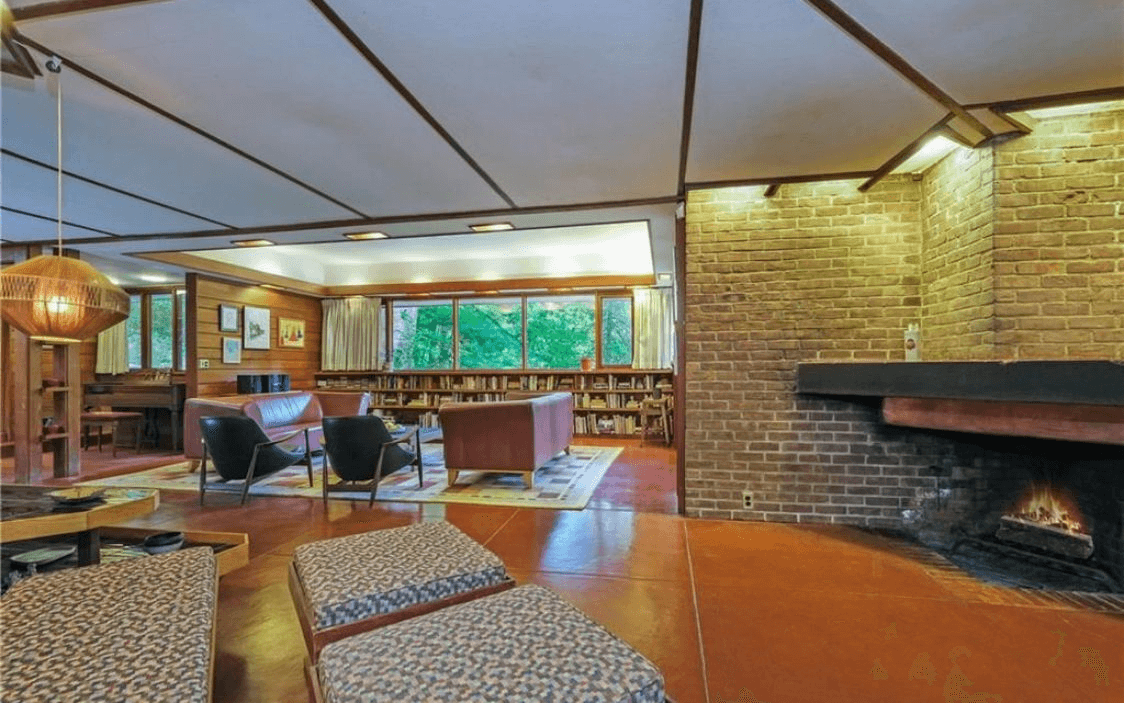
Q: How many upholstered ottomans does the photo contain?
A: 3